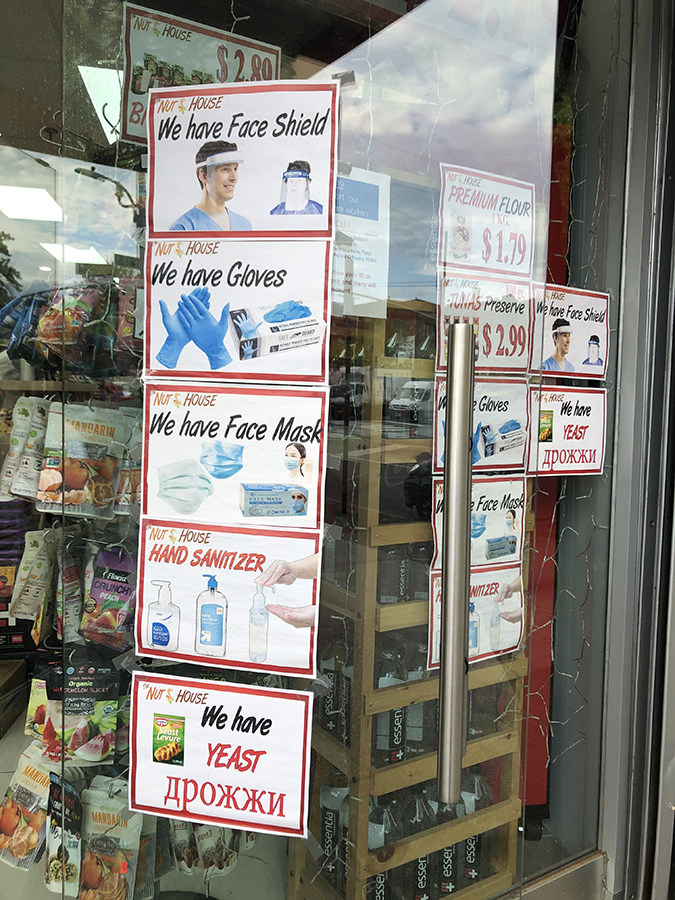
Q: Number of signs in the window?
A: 14